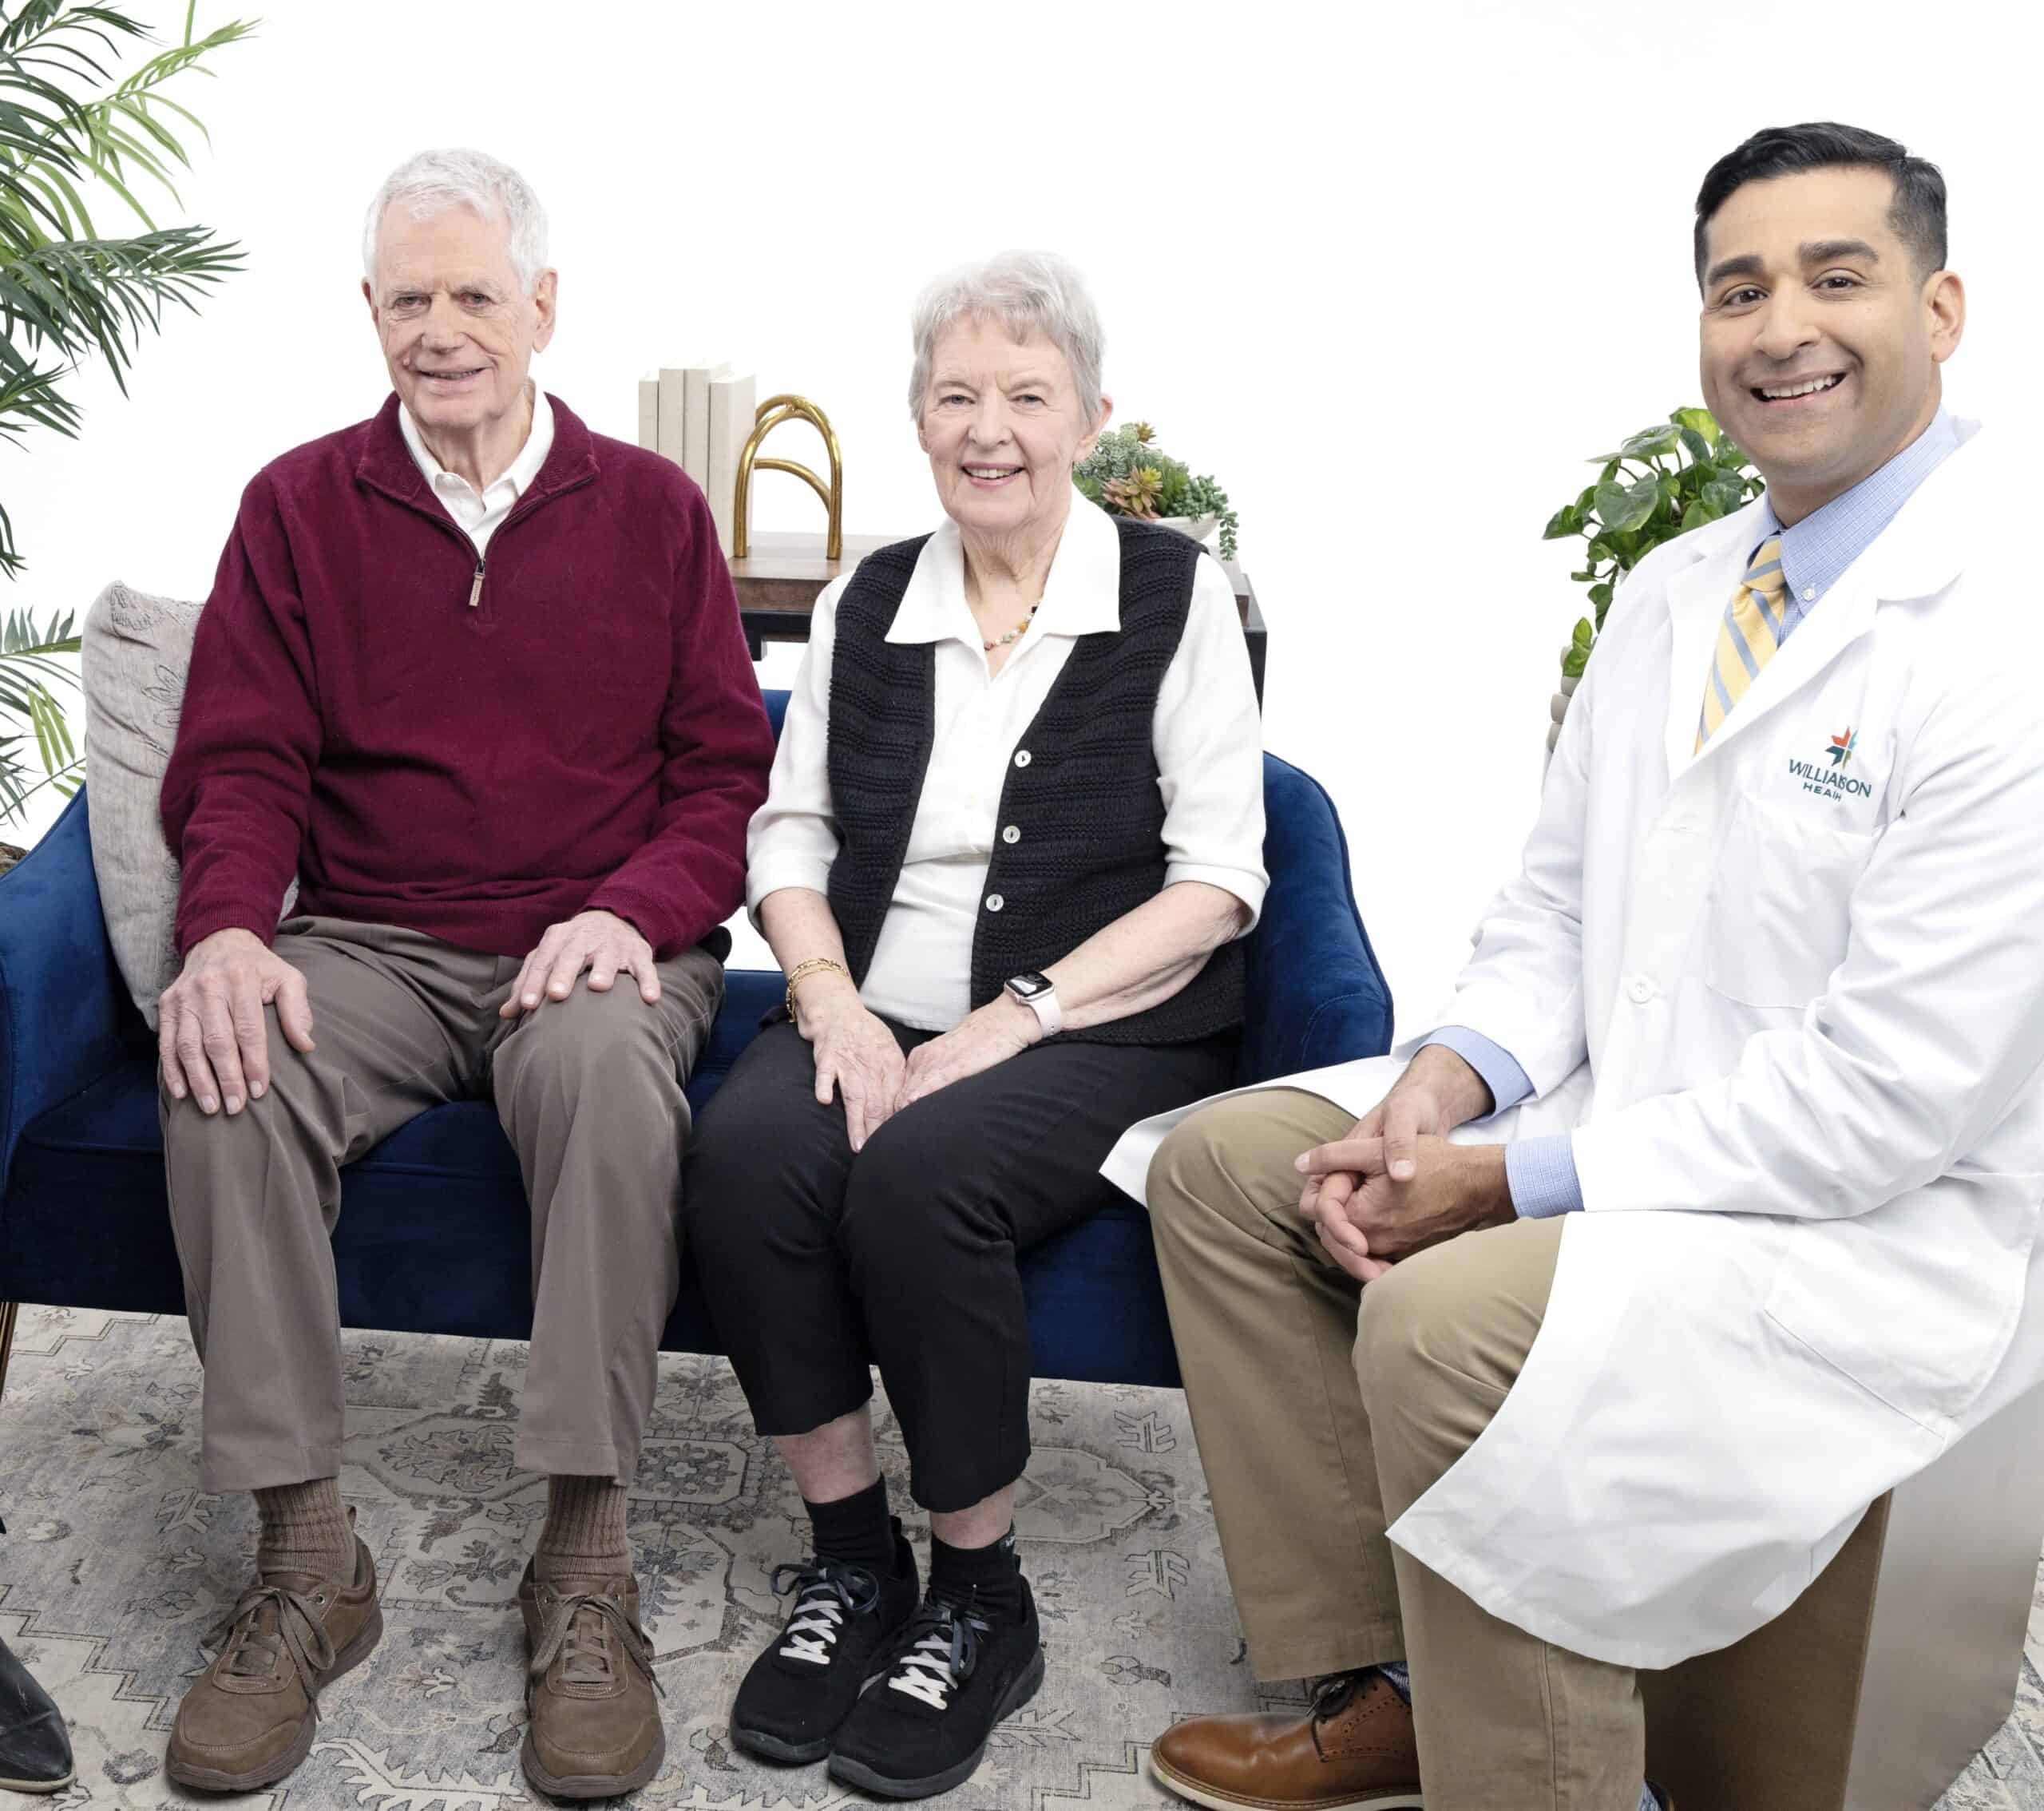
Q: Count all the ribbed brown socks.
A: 2